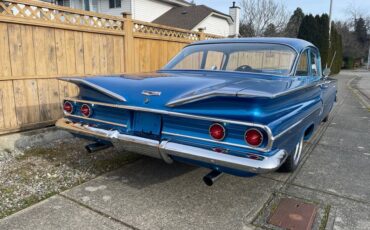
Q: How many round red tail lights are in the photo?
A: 4